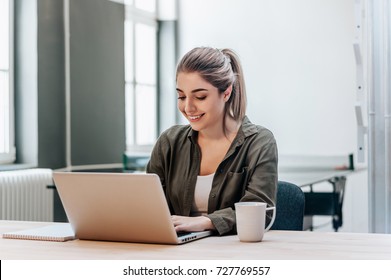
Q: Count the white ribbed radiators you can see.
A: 1